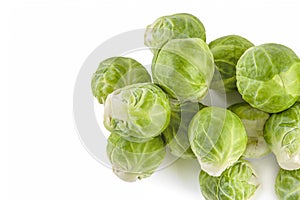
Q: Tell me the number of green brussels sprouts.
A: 13